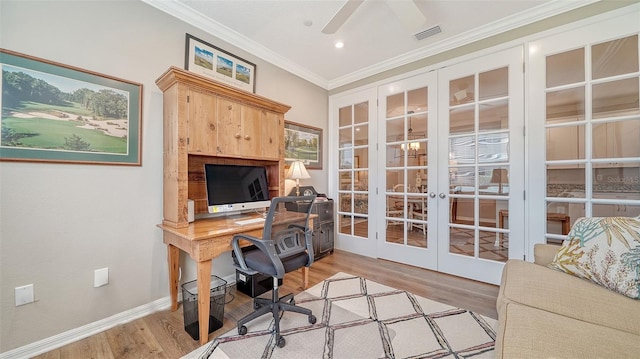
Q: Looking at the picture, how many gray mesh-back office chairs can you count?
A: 1